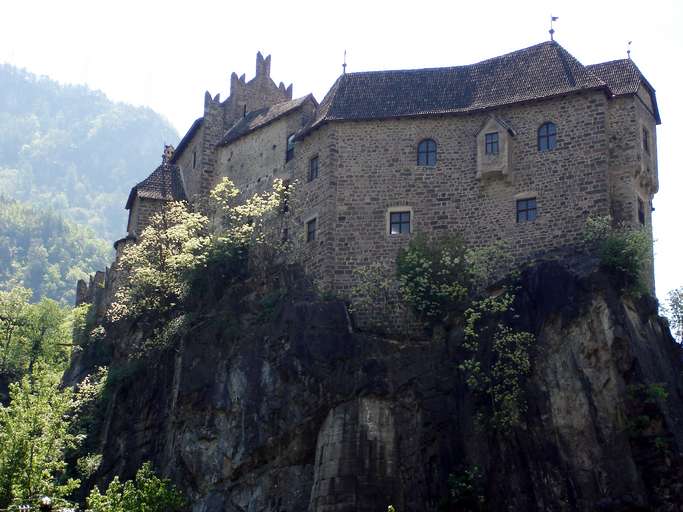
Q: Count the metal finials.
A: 3